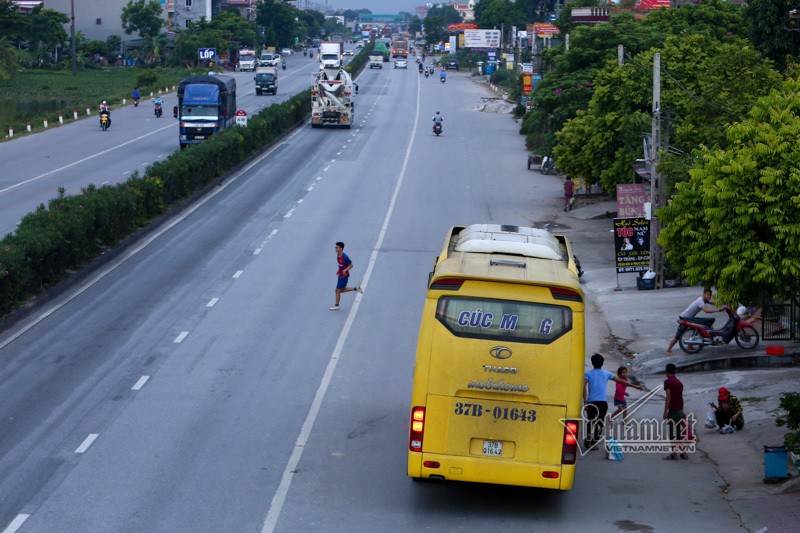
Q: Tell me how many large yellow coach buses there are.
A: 1